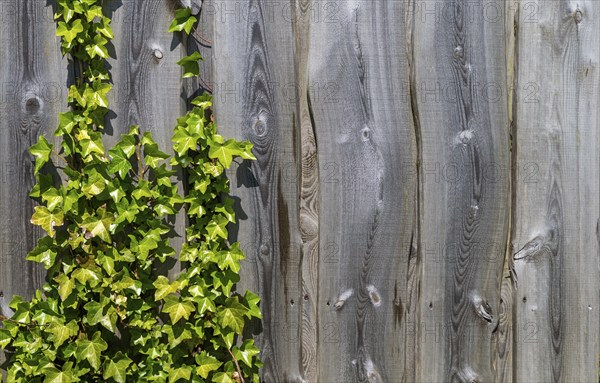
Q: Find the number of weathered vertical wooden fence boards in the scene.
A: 6